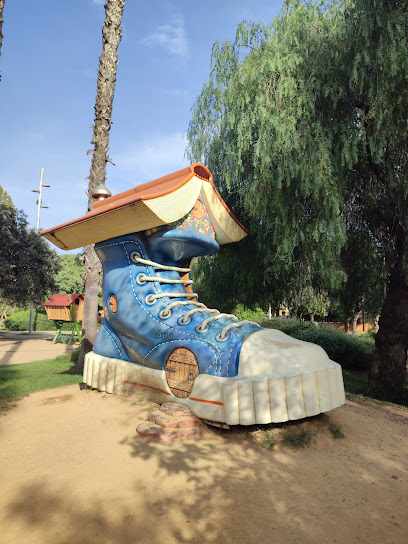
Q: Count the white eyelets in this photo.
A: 7